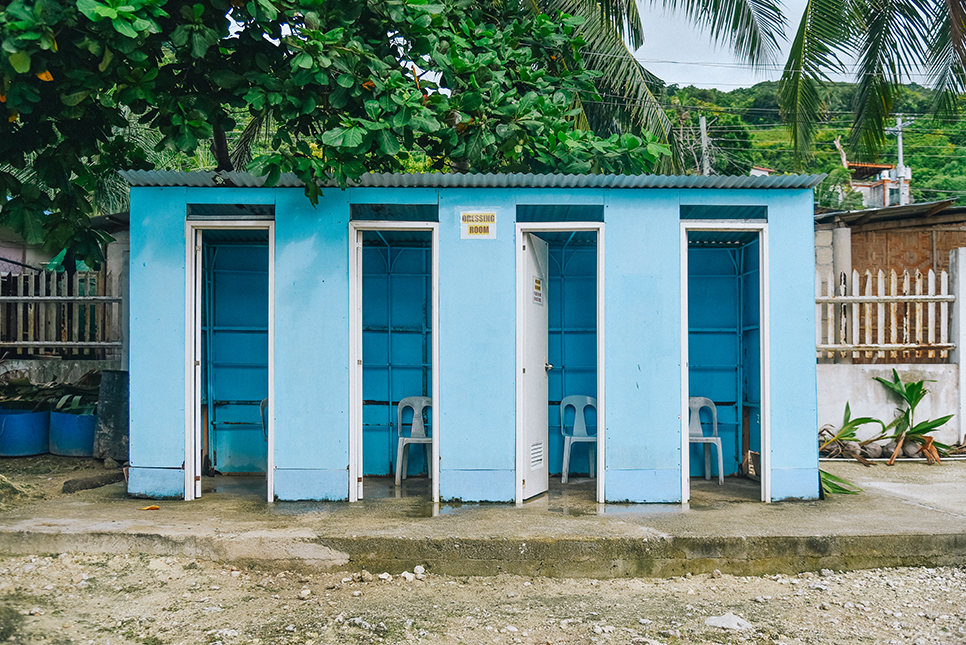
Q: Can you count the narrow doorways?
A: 4